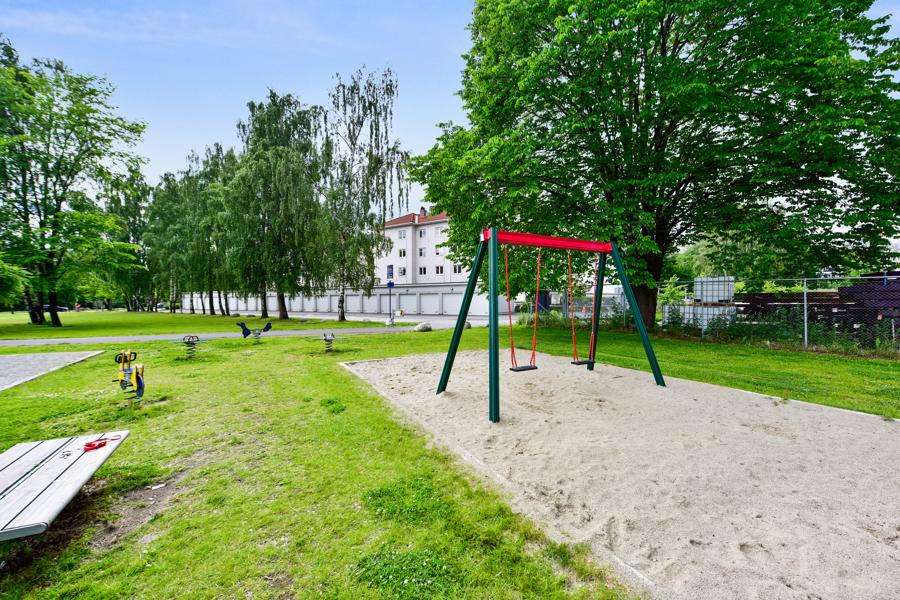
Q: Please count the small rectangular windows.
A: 10